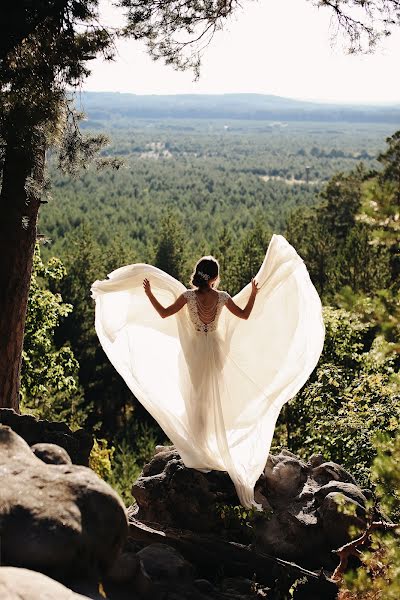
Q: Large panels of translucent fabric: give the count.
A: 2